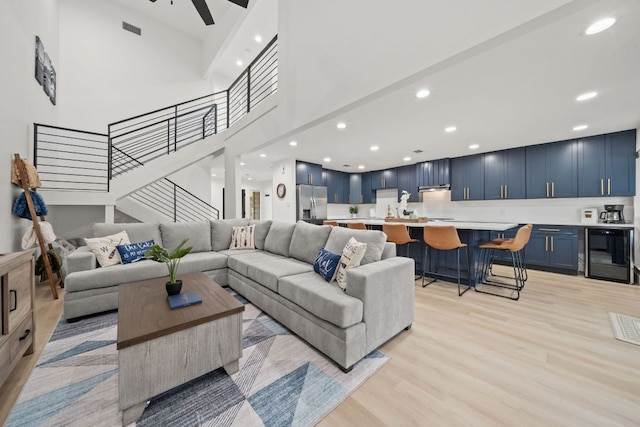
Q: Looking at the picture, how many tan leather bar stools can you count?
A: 6